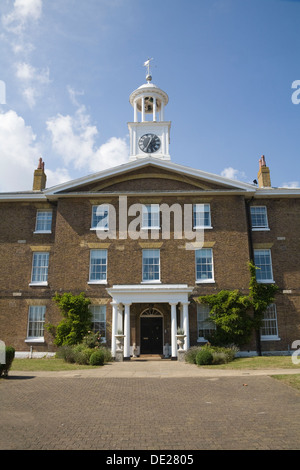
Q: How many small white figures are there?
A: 2